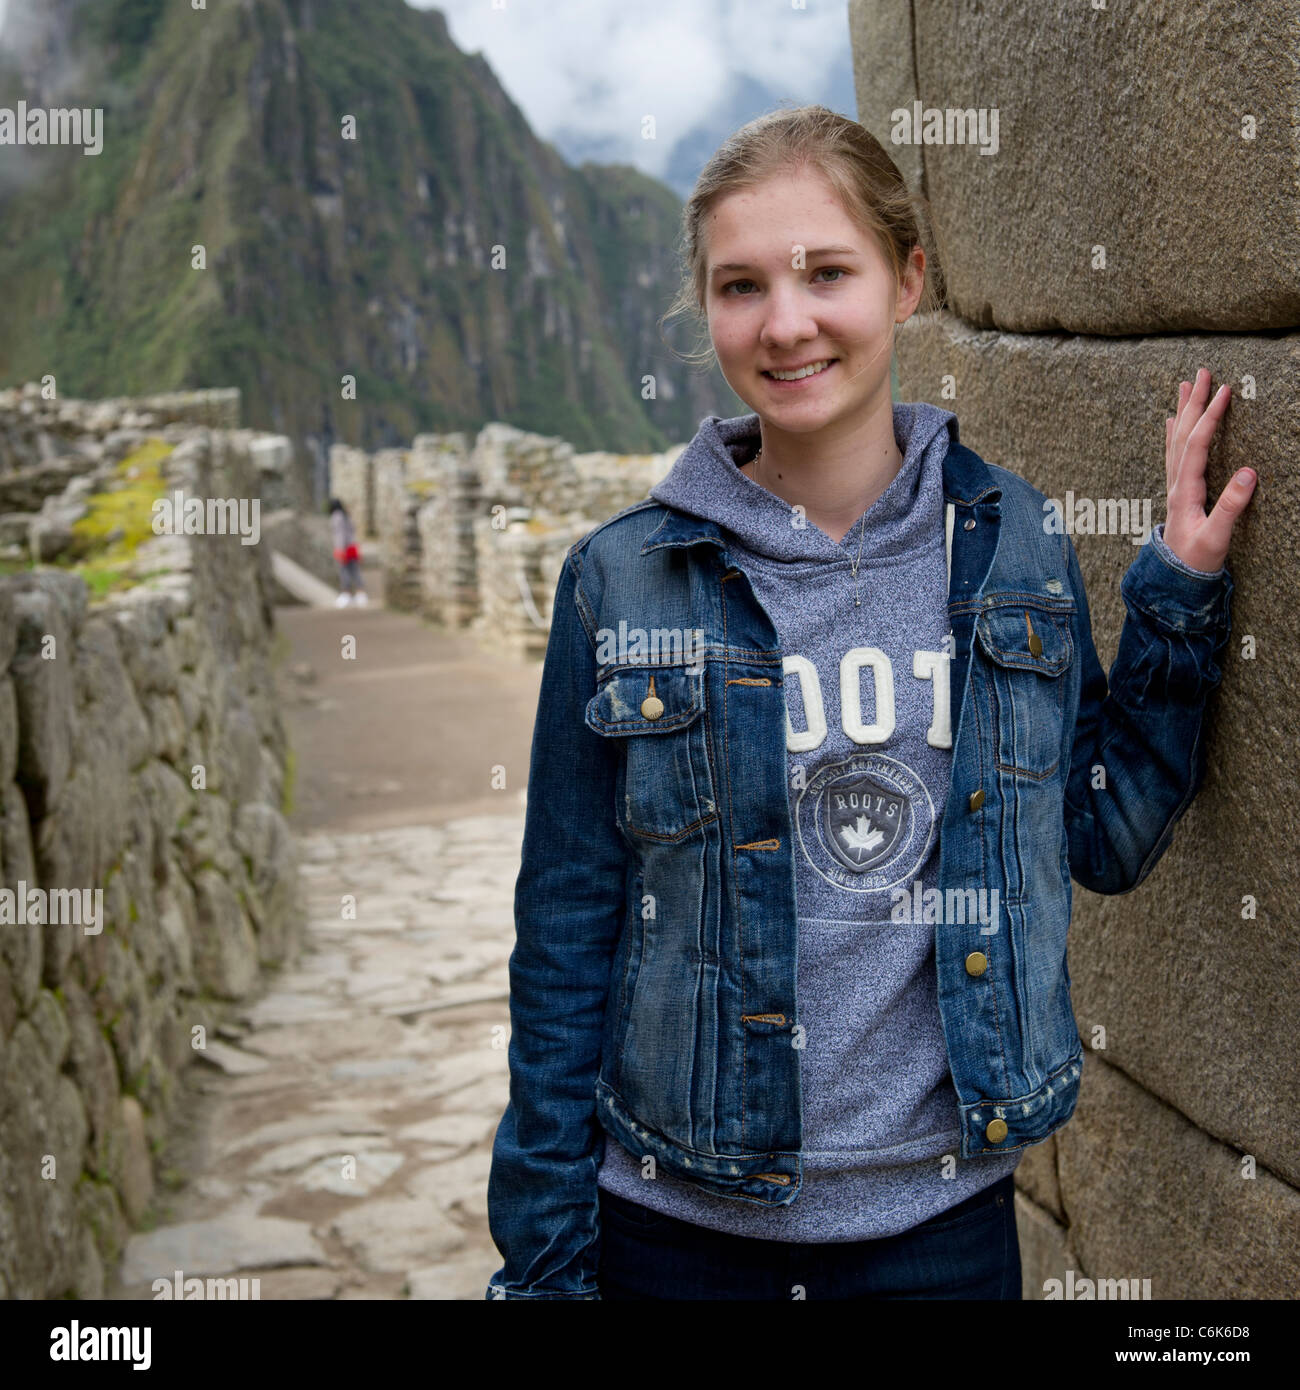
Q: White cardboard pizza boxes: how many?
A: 0